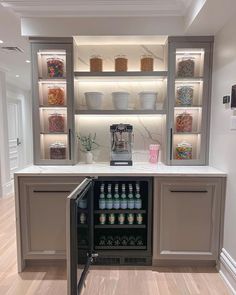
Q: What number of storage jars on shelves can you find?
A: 11